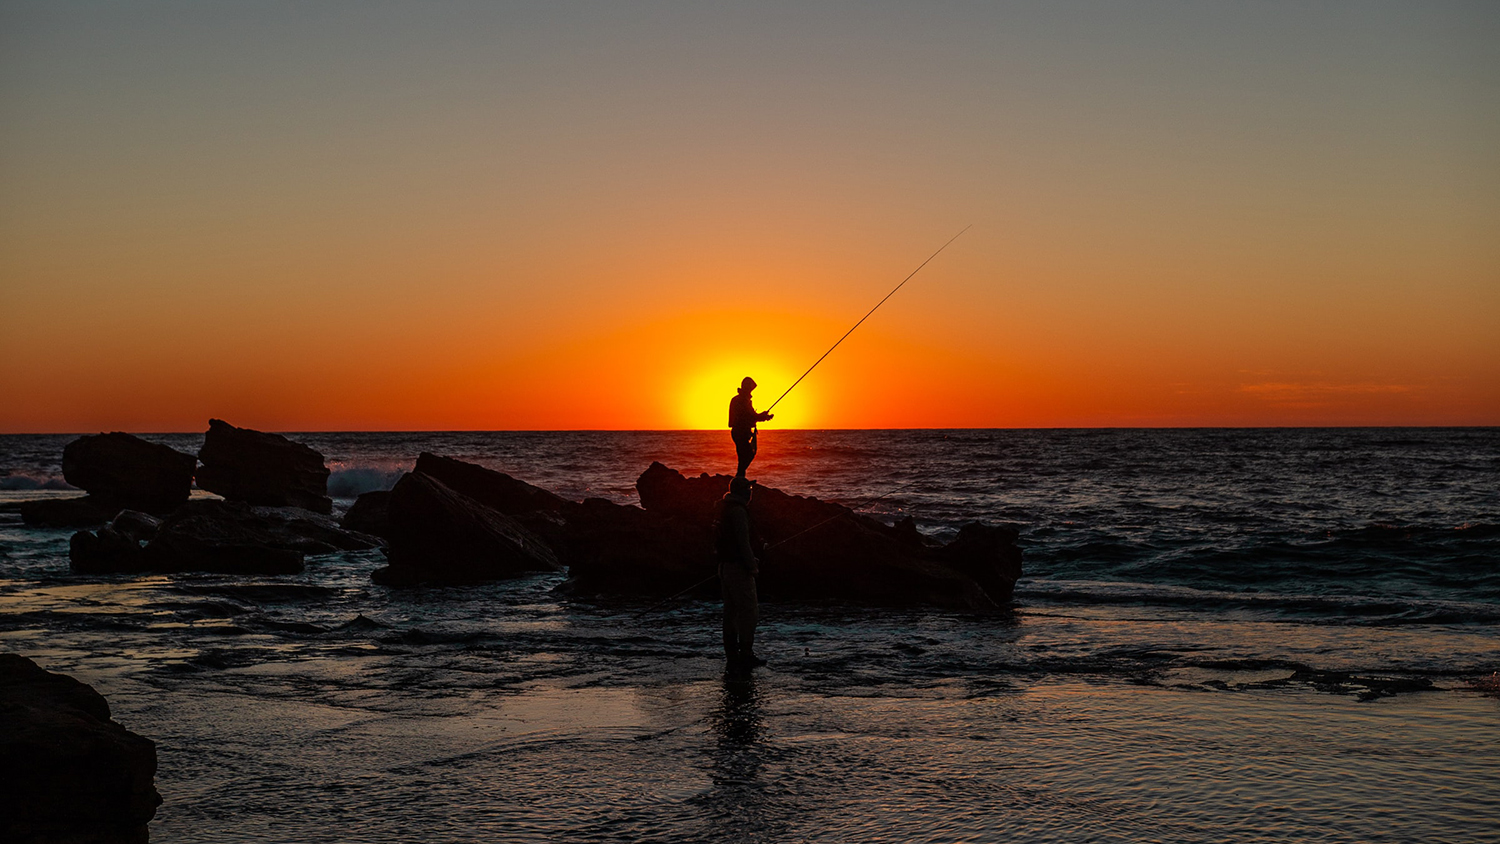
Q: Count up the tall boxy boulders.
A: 2